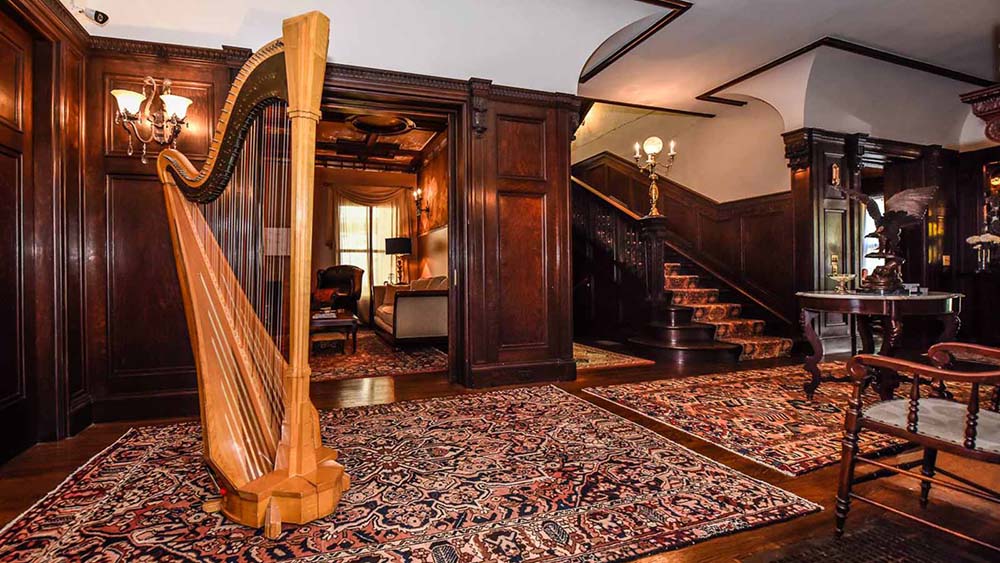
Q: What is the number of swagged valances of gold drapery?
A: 1